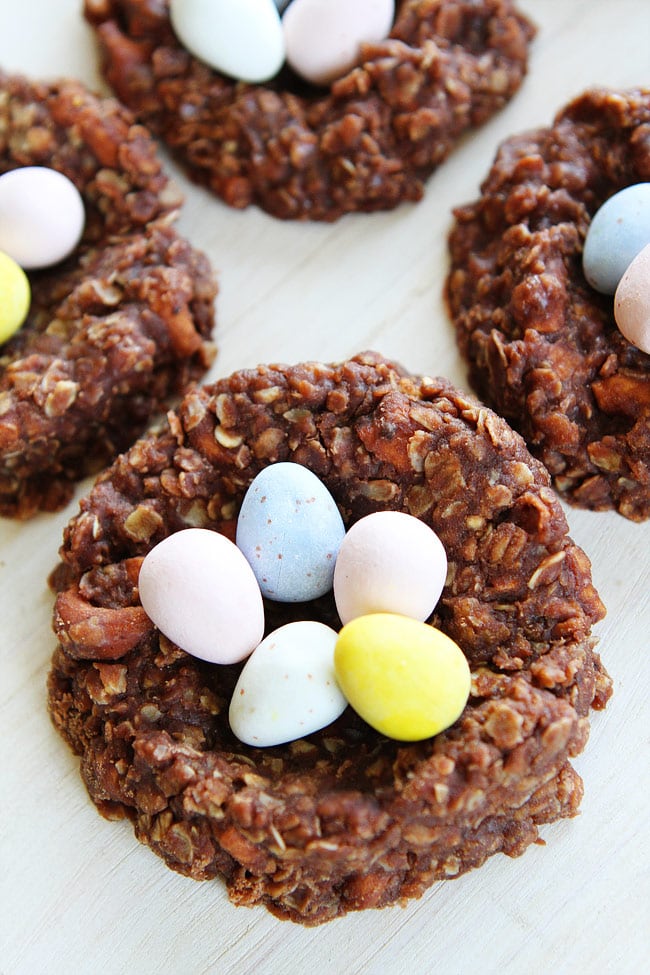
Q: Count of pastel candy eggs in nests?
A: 11